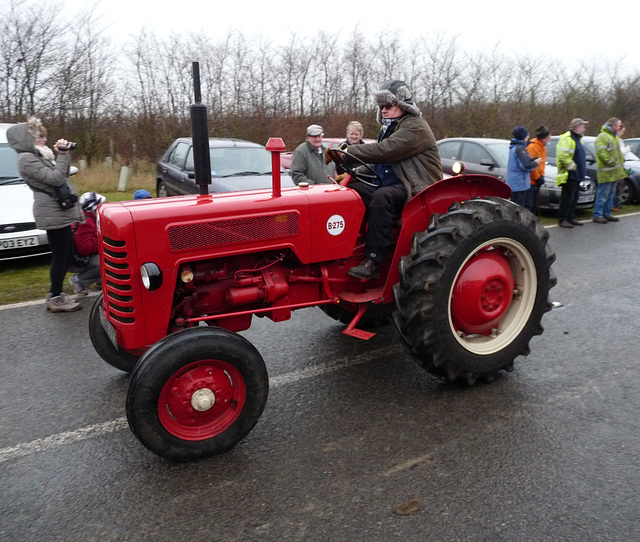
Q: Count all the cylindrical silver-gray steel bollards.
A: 0